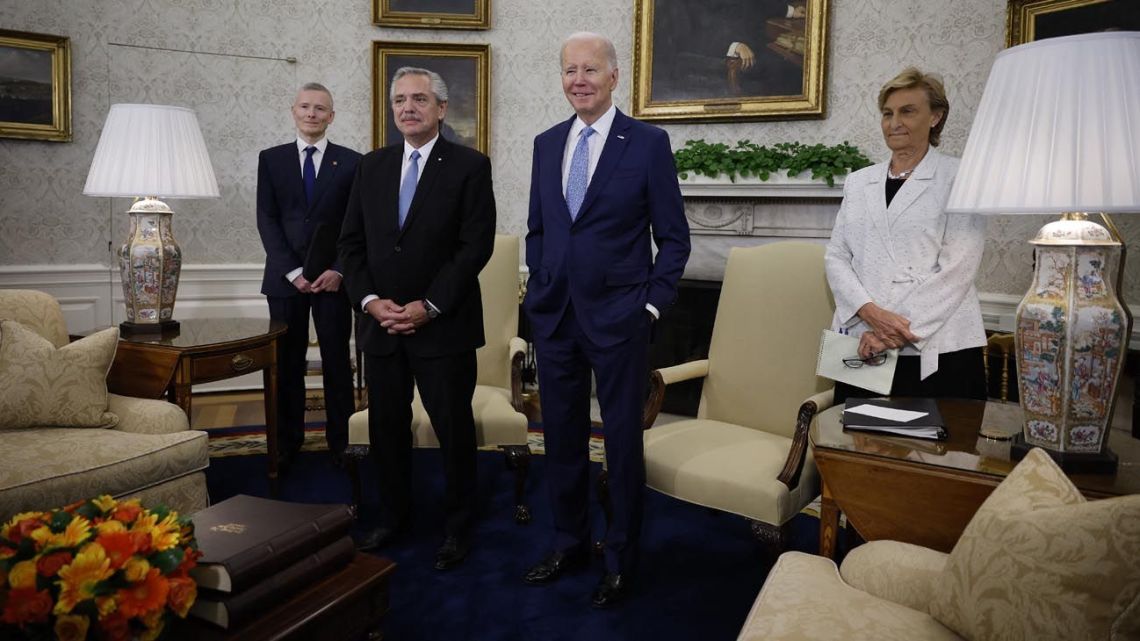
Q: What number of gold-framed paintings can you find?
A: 5